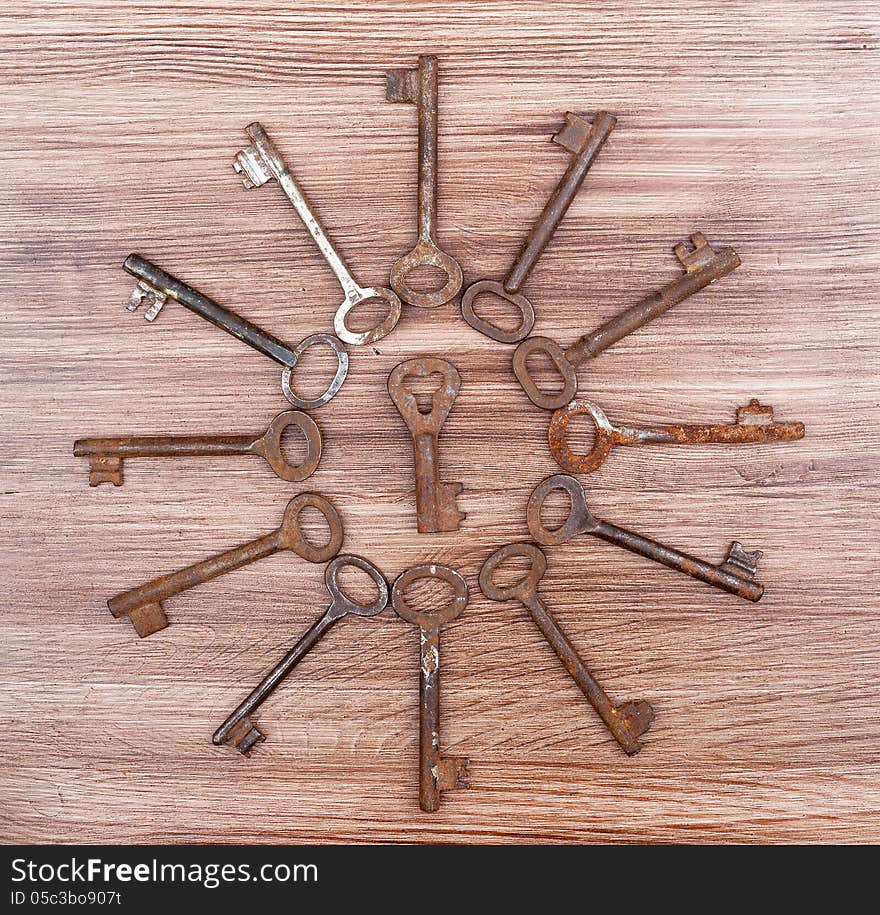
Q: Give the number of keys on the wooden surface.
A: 13